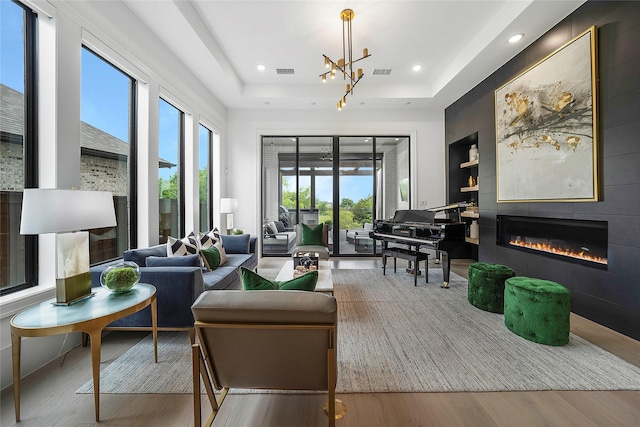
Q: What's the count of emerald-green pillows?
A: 3